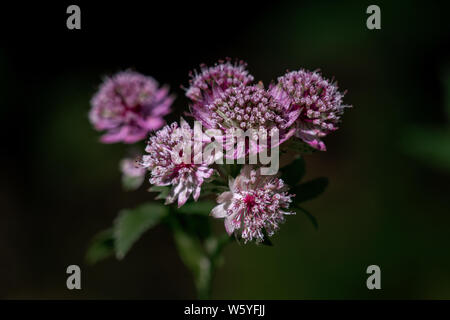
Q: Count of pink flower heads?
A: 6